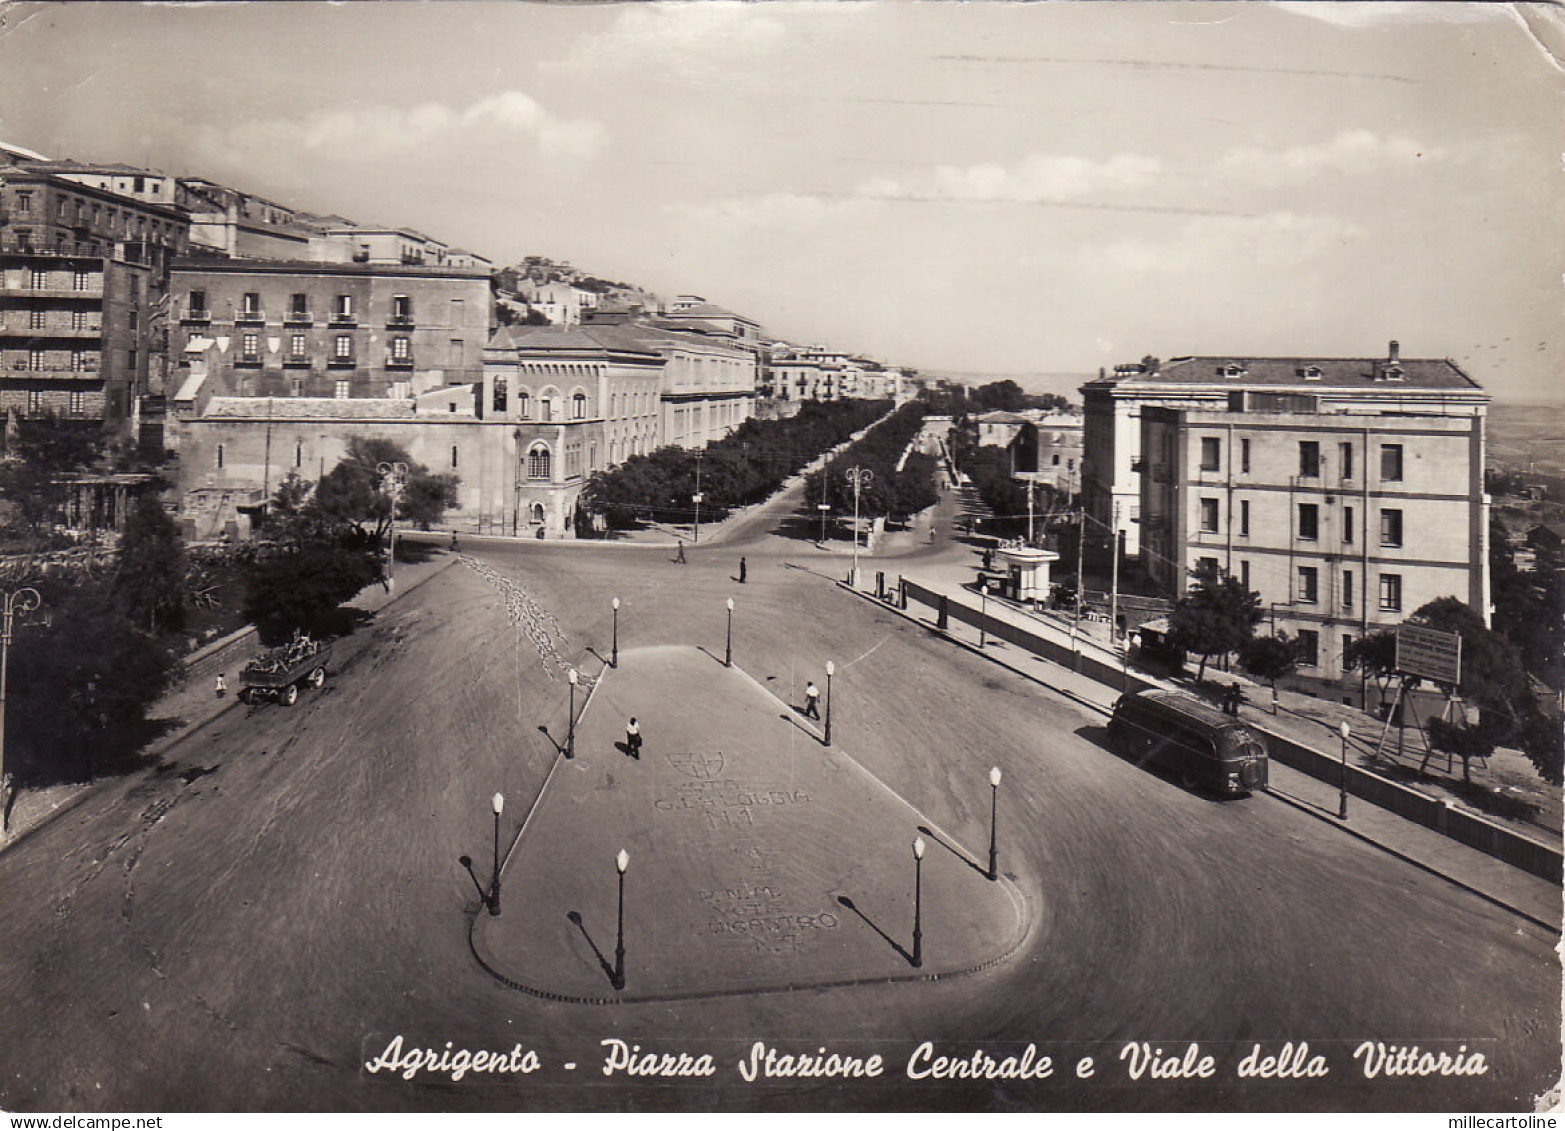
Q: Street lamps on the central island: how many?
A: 8